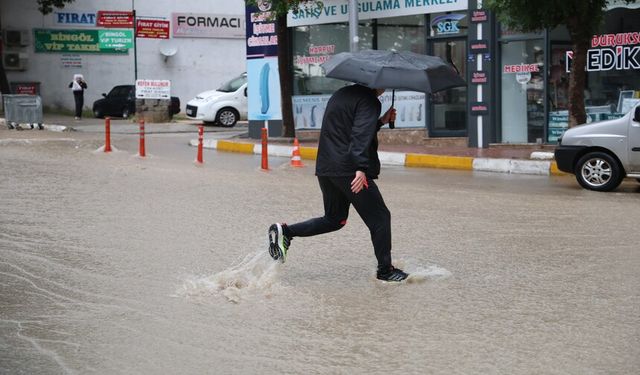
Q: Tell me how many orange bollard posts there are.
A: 4